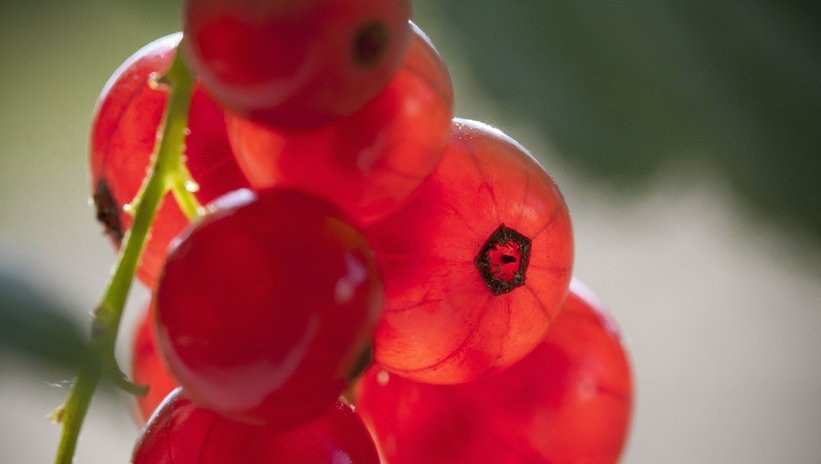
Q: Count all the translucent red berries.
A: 8